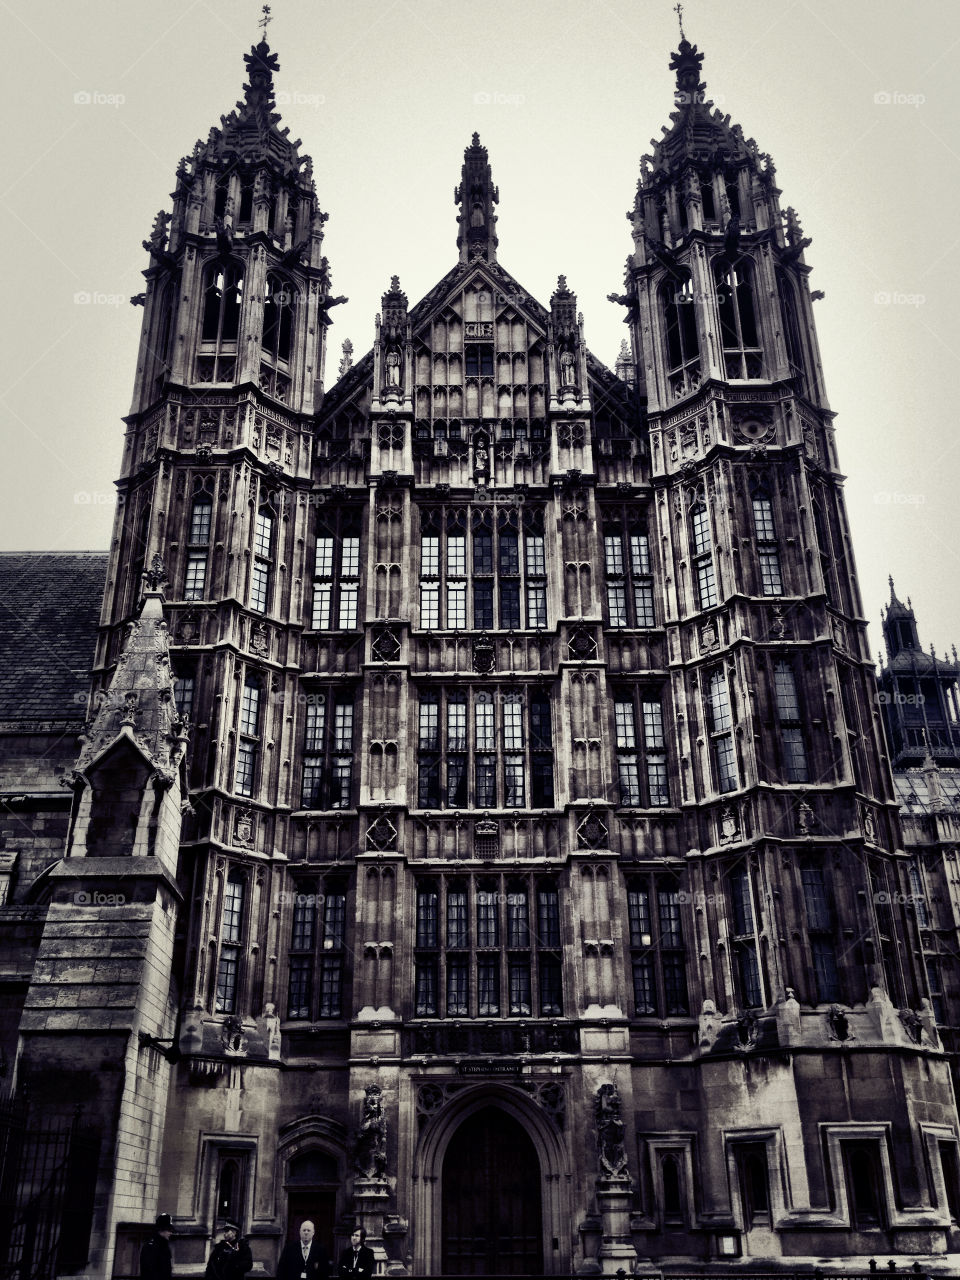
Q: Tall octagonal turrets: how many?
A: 2